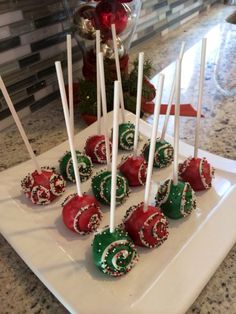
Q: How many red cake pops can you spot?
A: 6